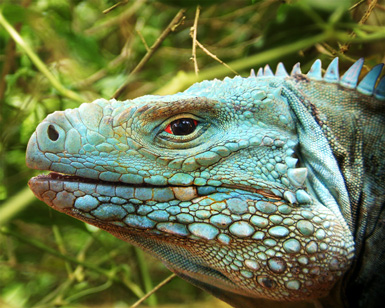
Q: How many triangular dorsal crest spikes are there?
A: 10